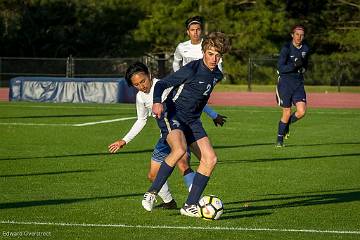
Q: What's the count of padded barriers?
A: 1